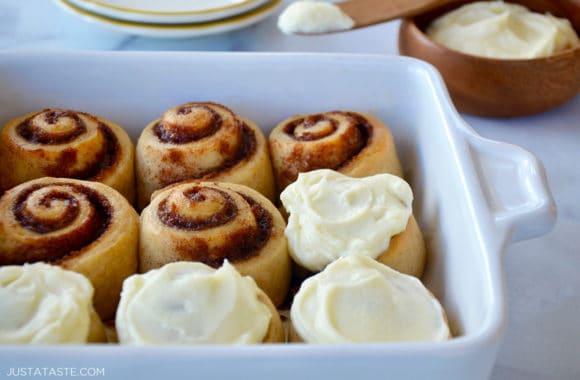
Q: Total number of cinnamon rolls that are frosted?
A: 4